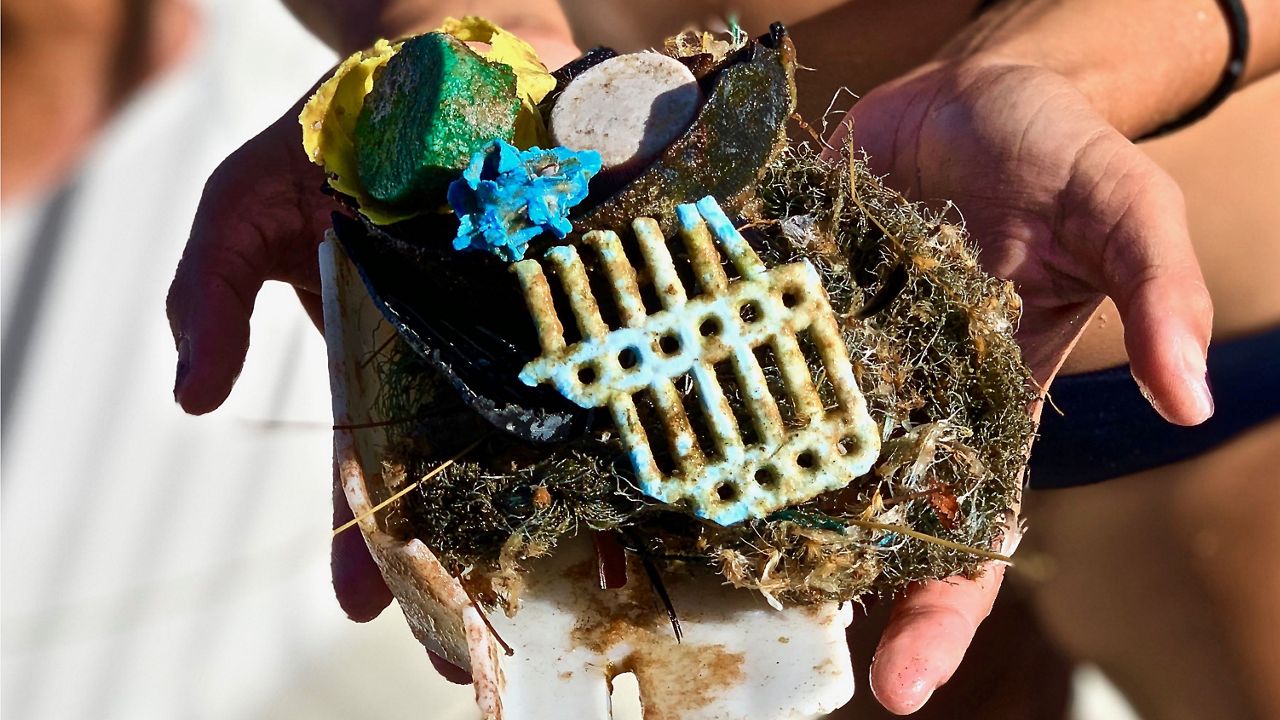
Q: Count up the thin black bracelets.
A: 1